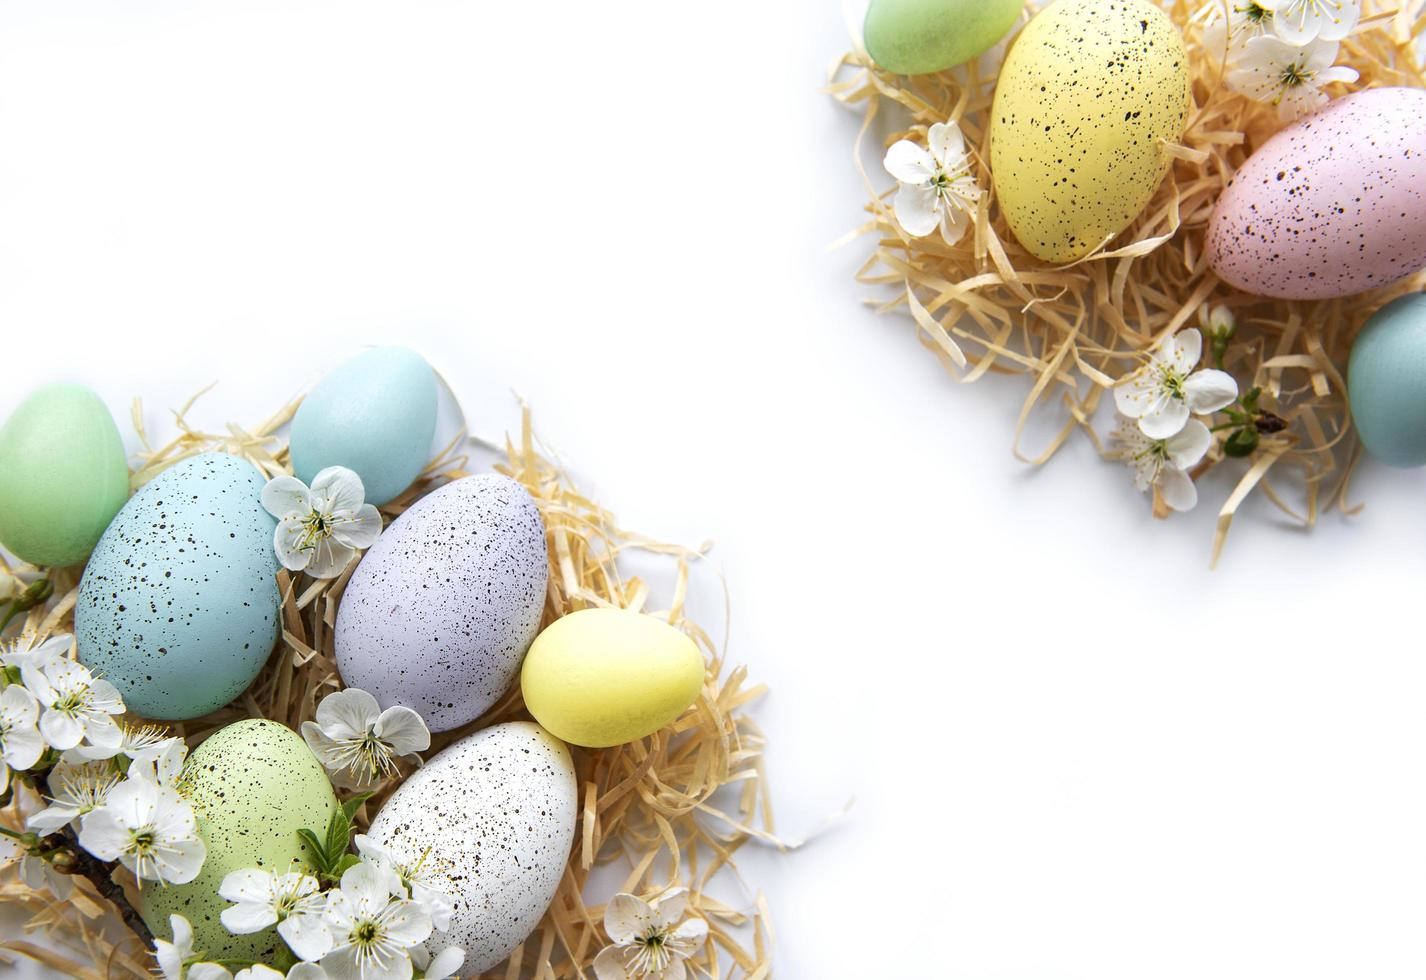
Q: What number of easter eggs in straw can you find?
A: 11